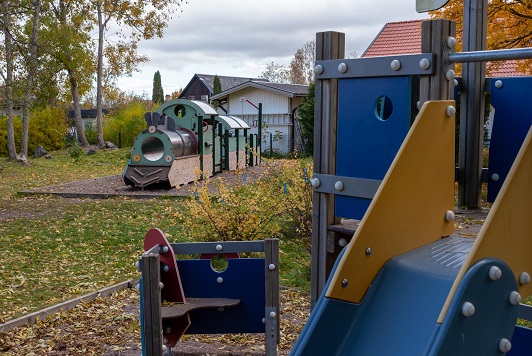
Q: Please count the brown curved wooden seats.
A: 1